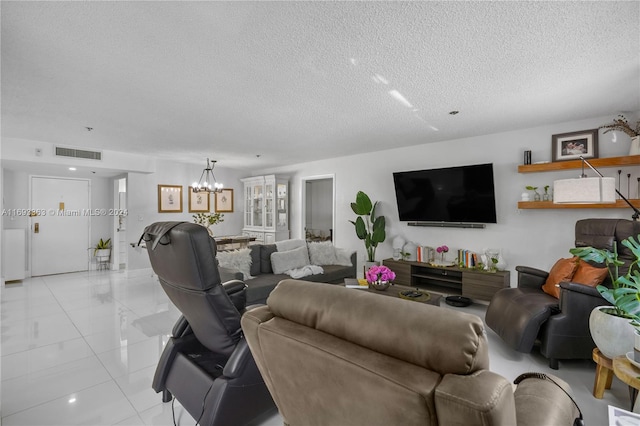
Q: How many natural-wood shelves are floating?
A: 2